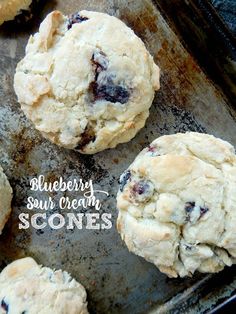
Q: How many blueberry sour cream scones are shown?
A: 5